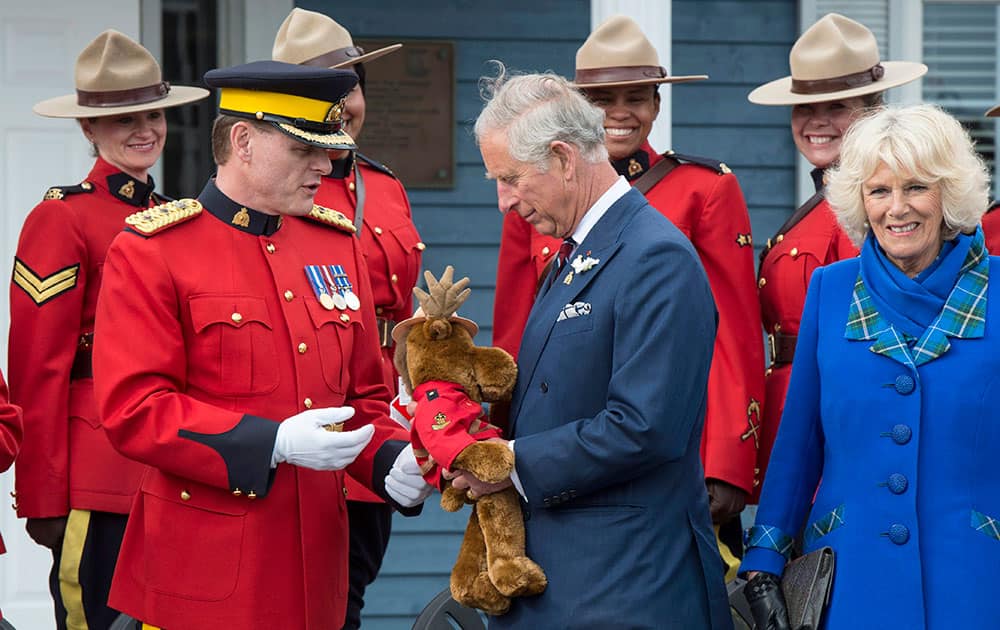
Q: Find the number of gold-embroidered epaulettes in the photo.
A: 2